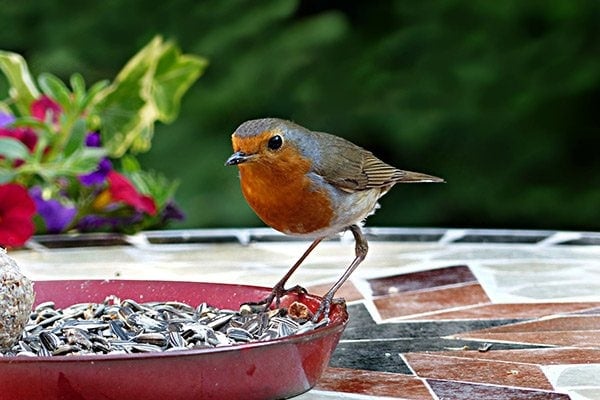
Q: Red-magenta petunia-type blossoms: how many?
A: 4